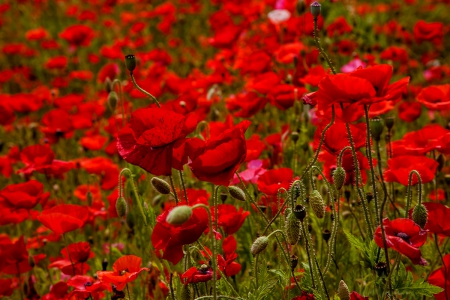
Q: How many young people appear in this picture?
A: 0